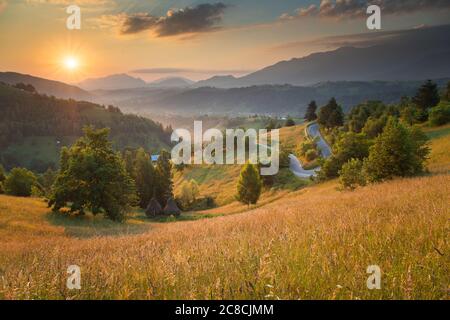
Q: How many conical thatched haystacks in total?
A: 2